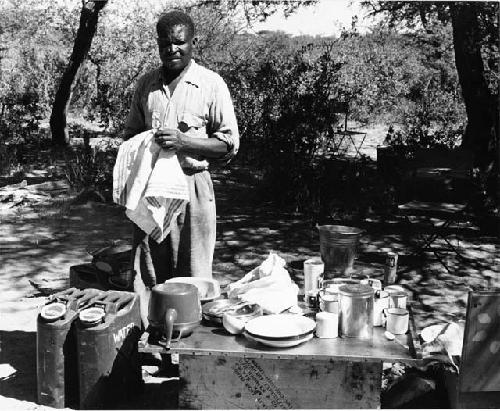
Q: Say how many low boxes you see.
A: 1